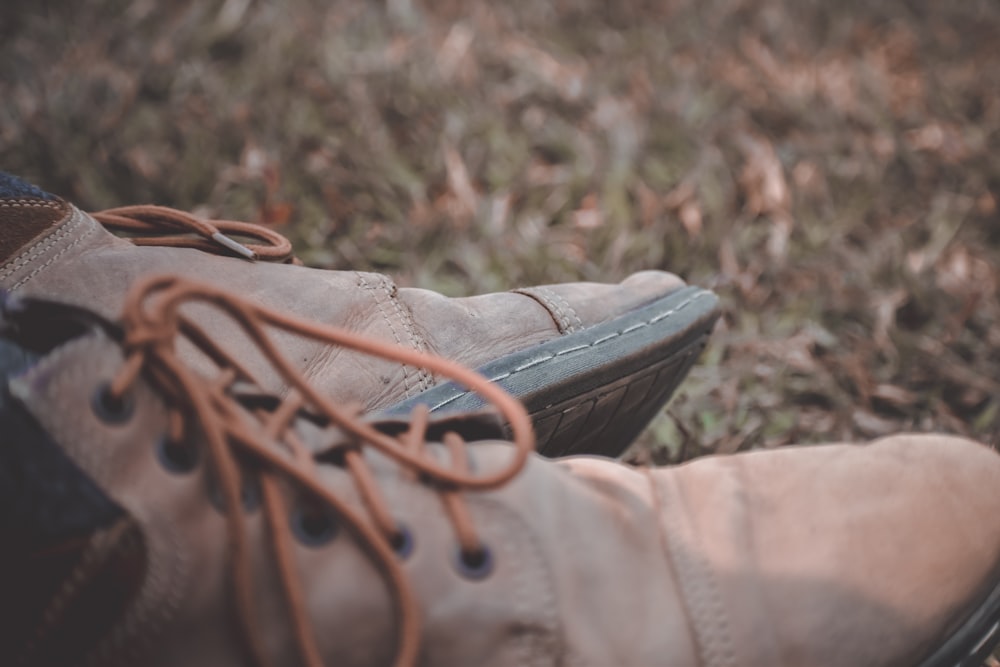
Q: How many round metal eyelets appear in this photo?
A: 6